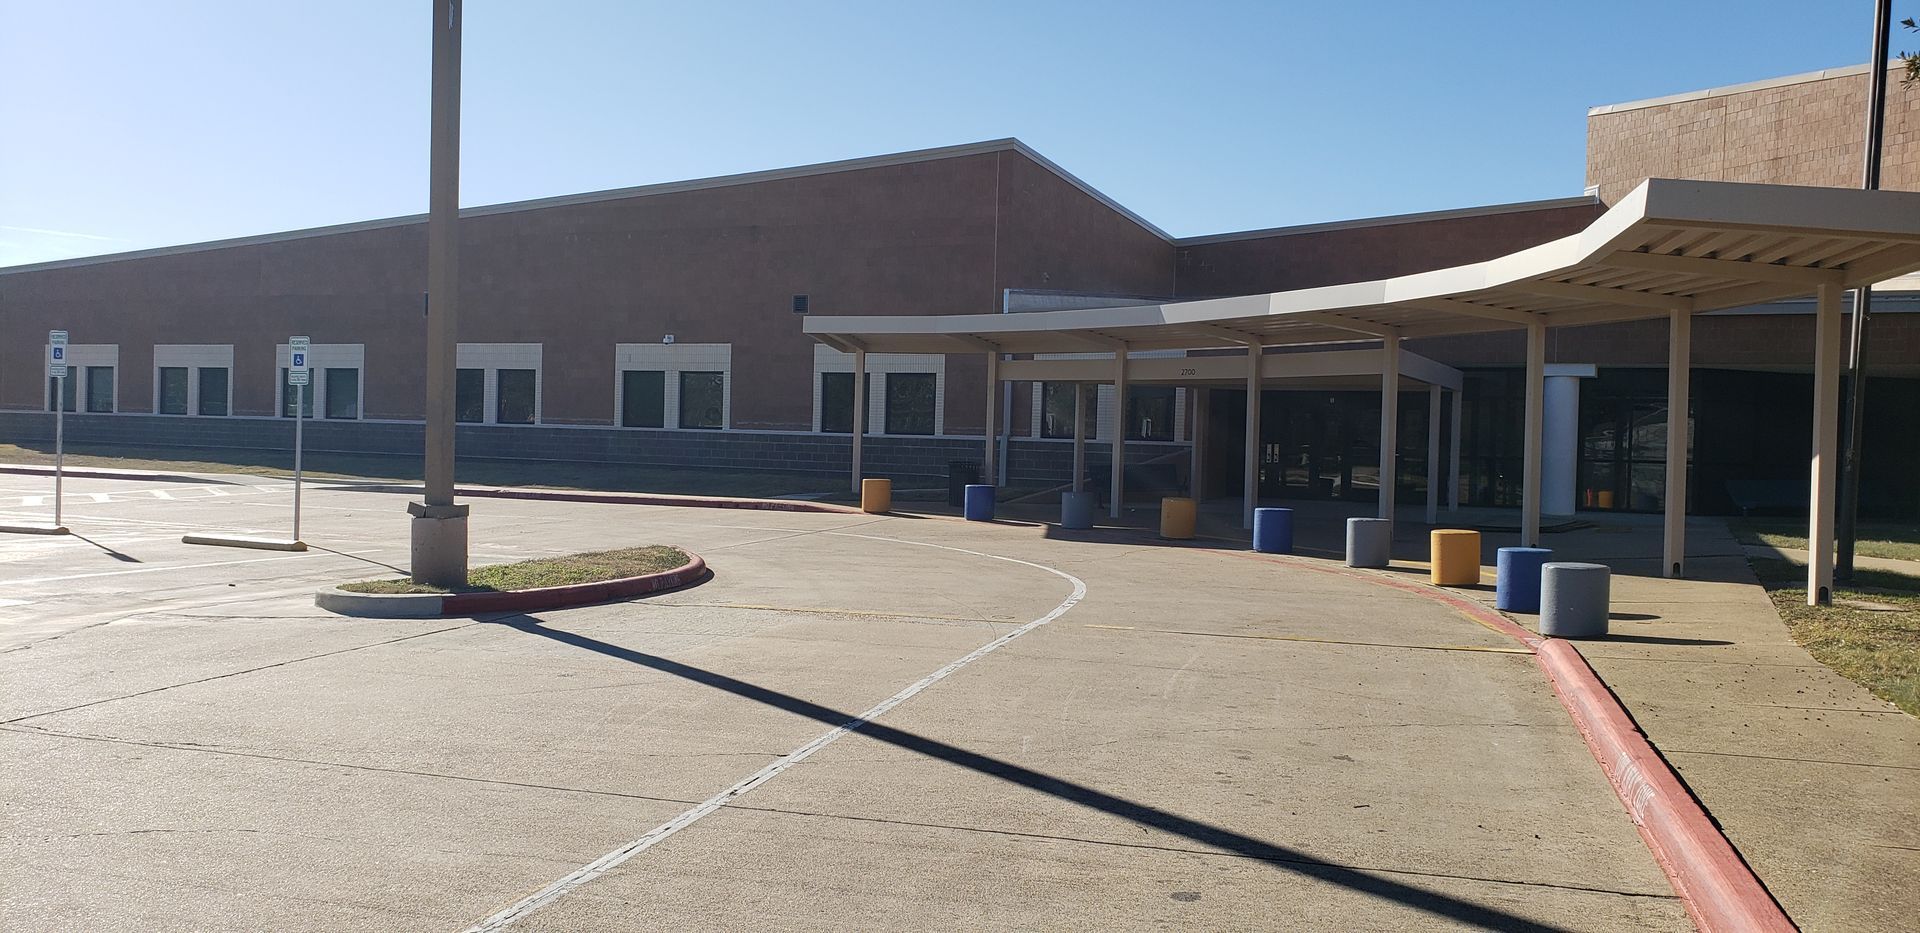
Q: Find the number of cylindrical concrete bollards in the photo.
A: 9